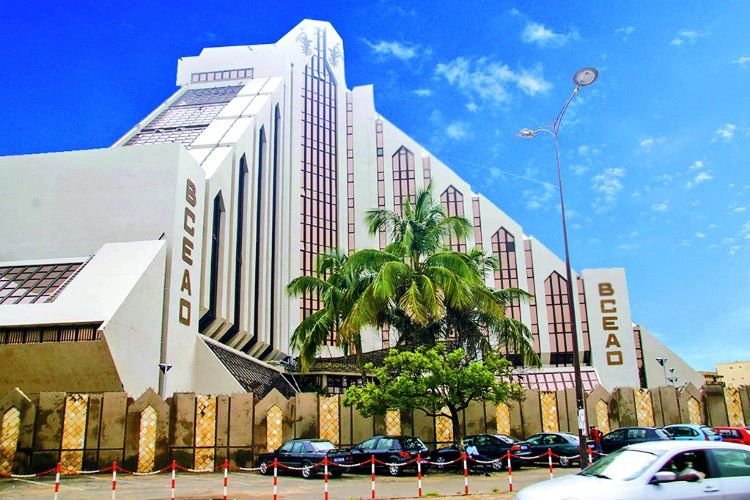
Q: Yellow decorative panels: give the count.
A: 14